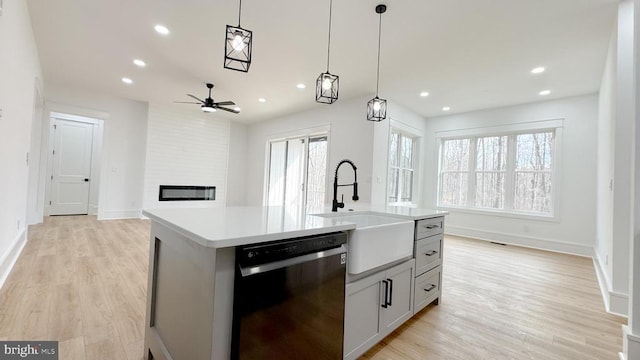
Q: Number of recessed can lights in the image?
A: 10